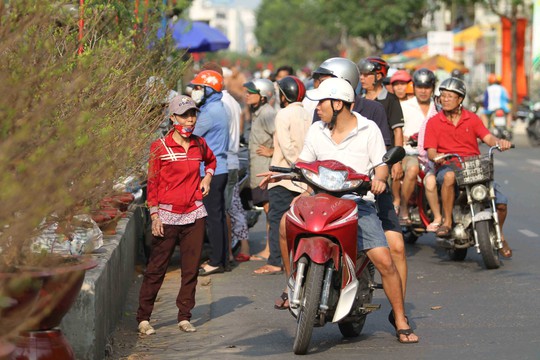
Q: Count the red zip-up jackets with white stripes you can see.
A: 1